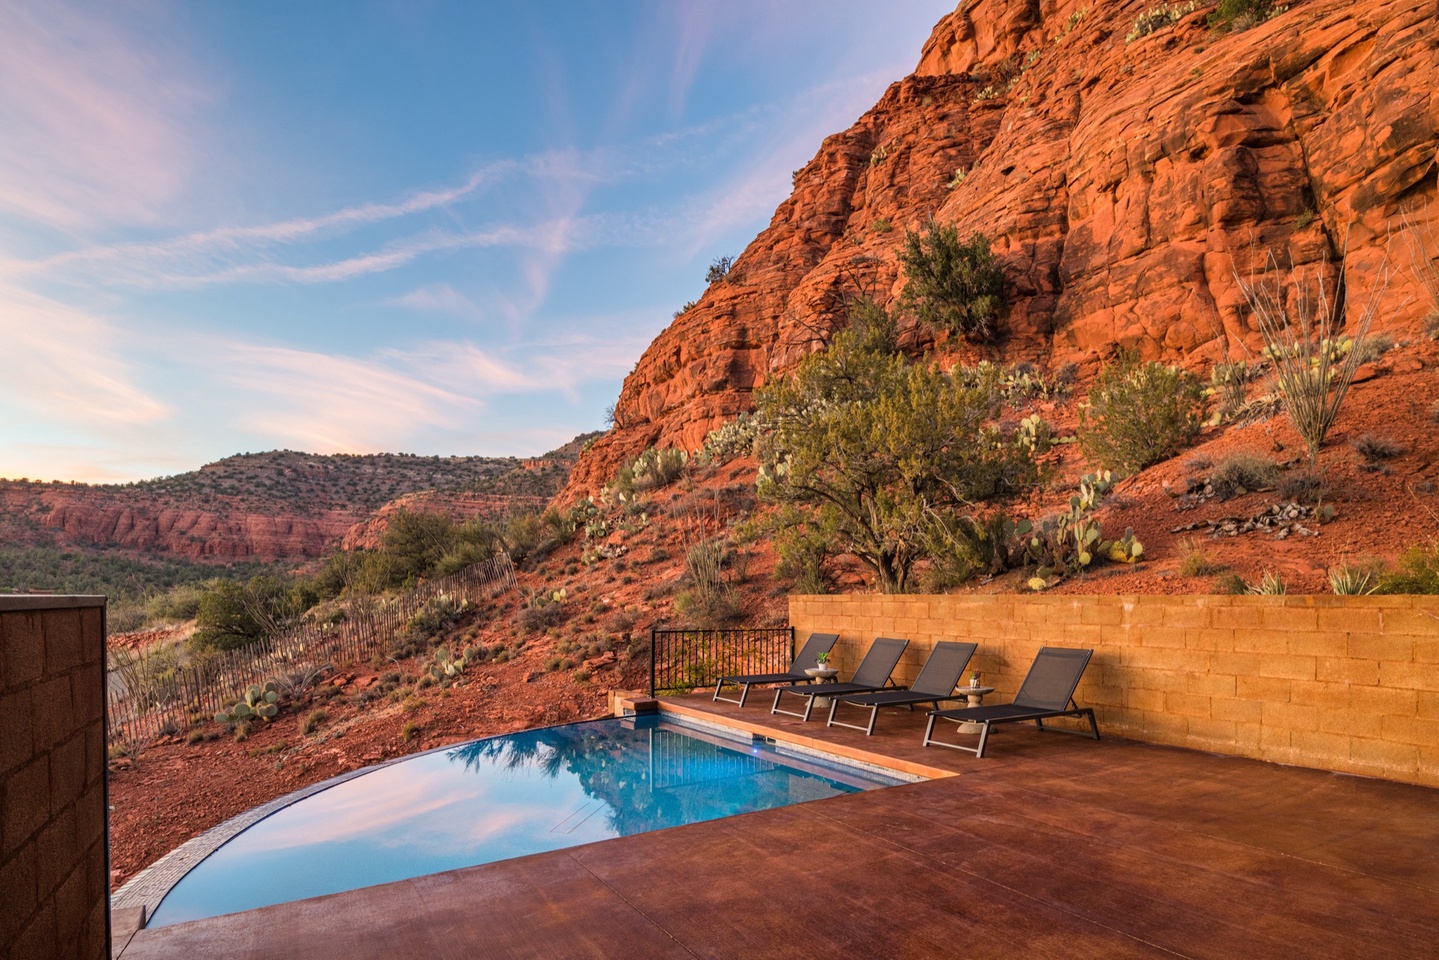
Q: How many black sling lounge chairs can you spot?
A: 4